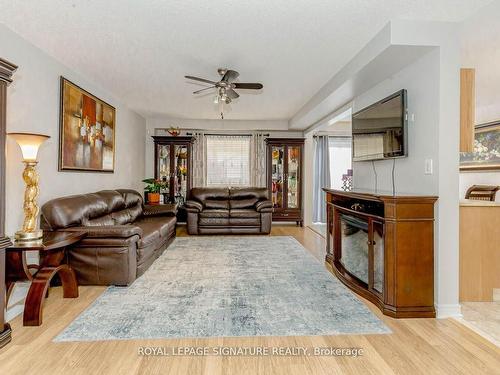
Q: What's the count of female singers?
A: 0